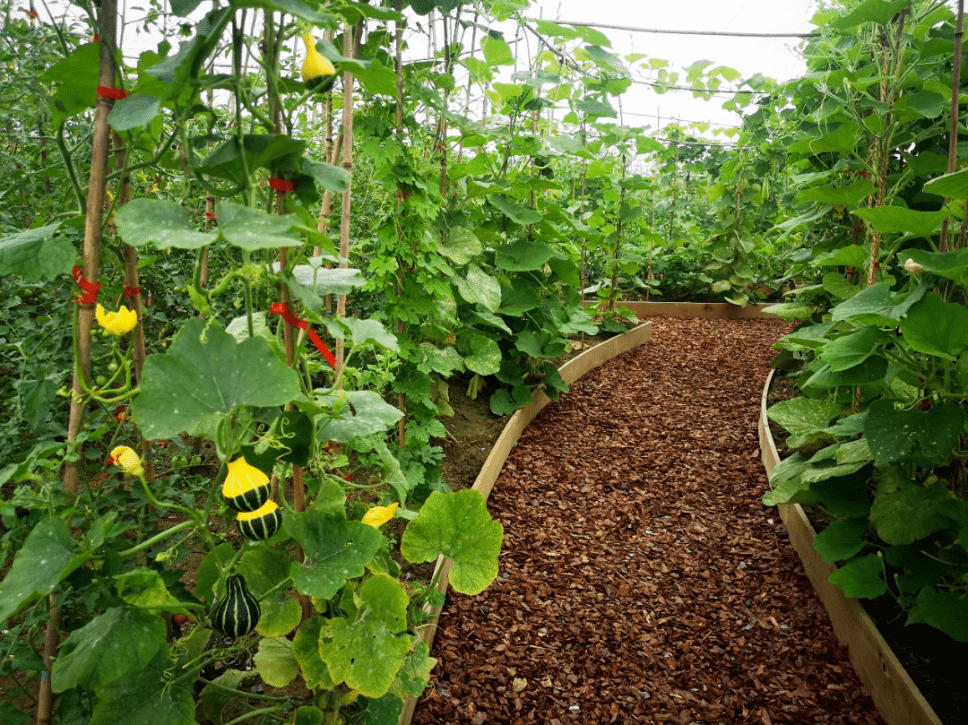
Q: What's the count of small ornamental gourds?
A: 4